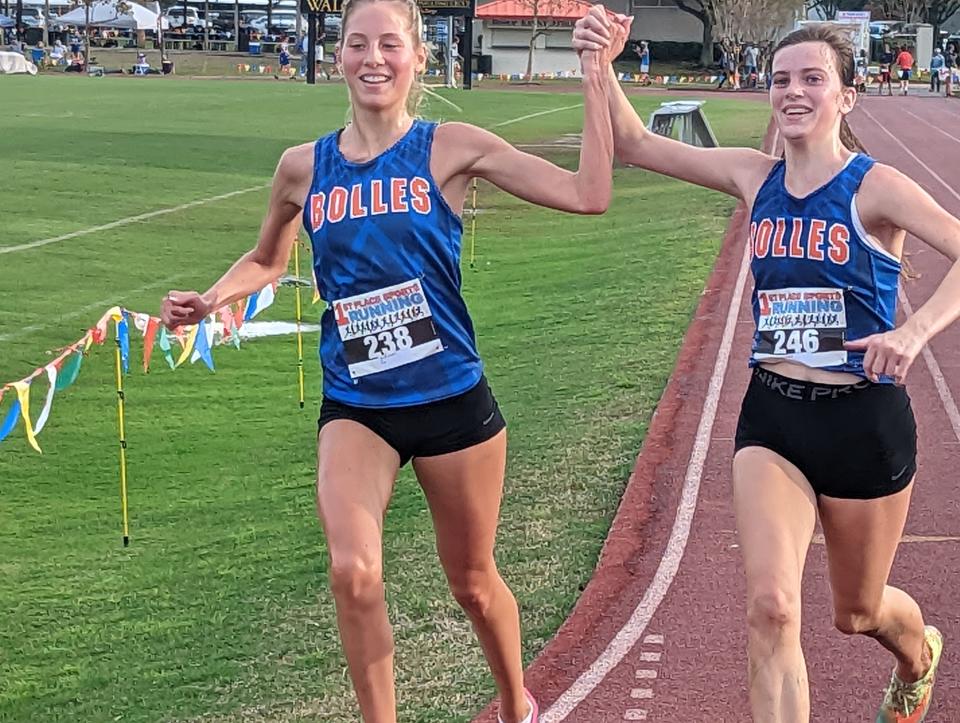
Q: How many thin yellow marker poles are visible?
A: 3